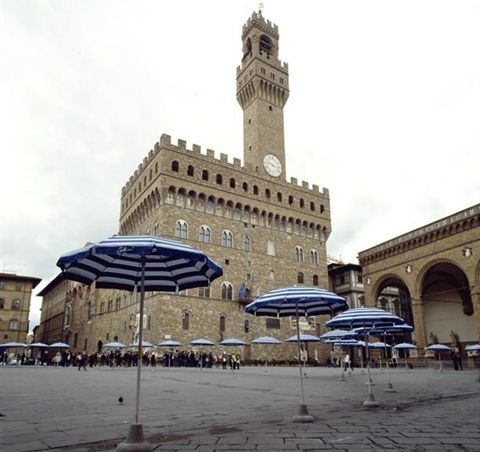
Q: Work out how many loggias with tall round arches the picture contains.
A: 1